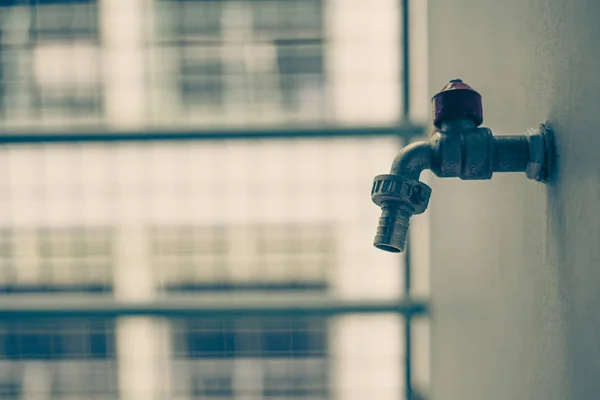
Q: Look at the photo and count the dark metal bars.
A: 3